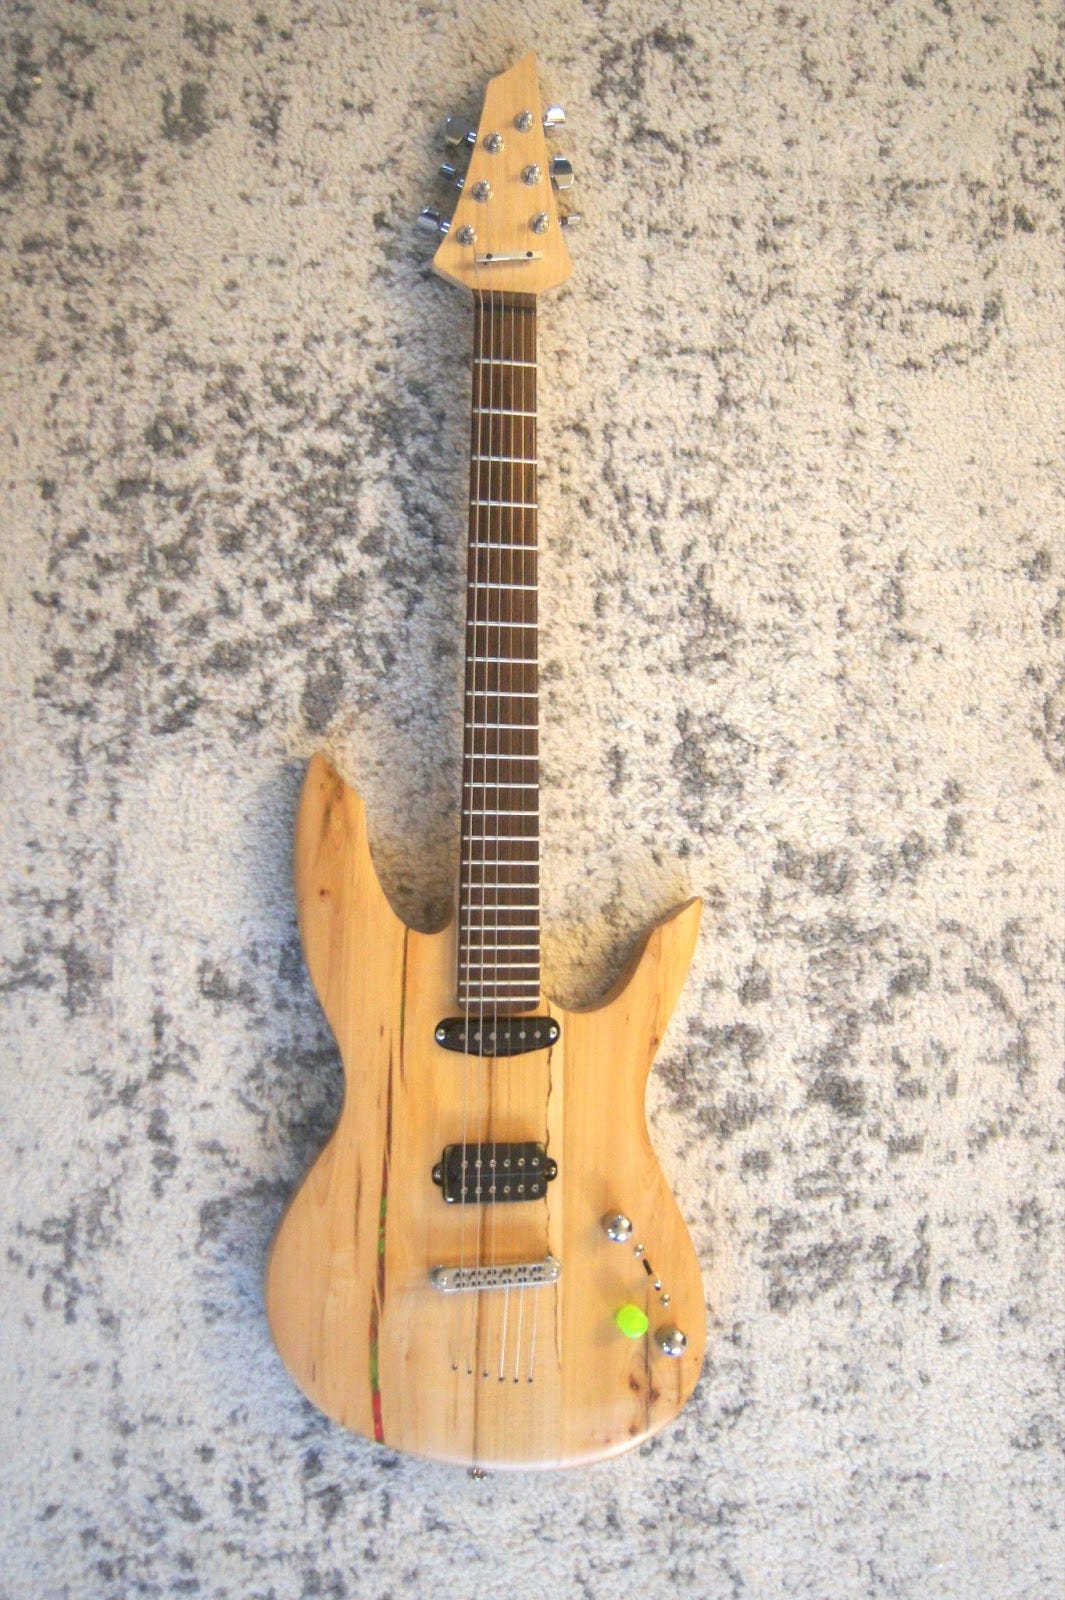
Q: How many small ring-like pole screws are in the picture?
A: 12